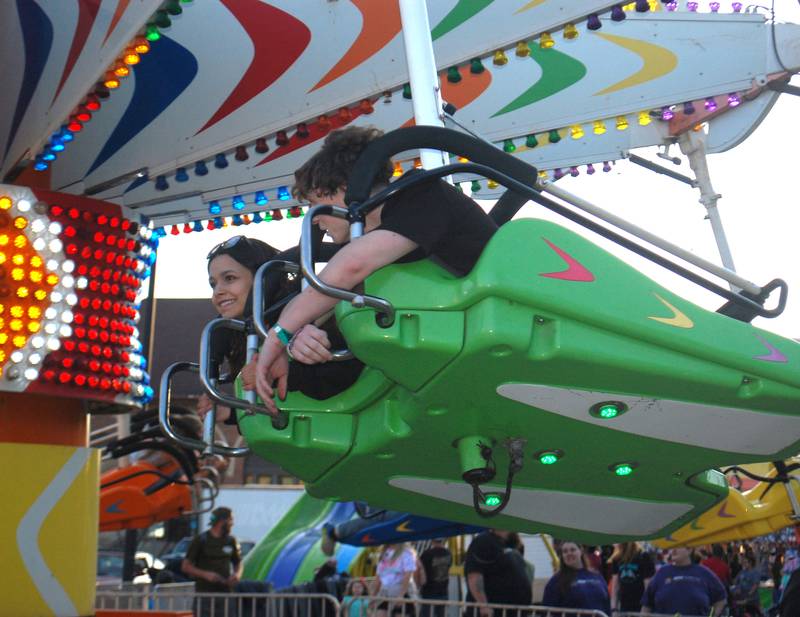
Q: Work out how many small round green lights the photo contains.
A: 4